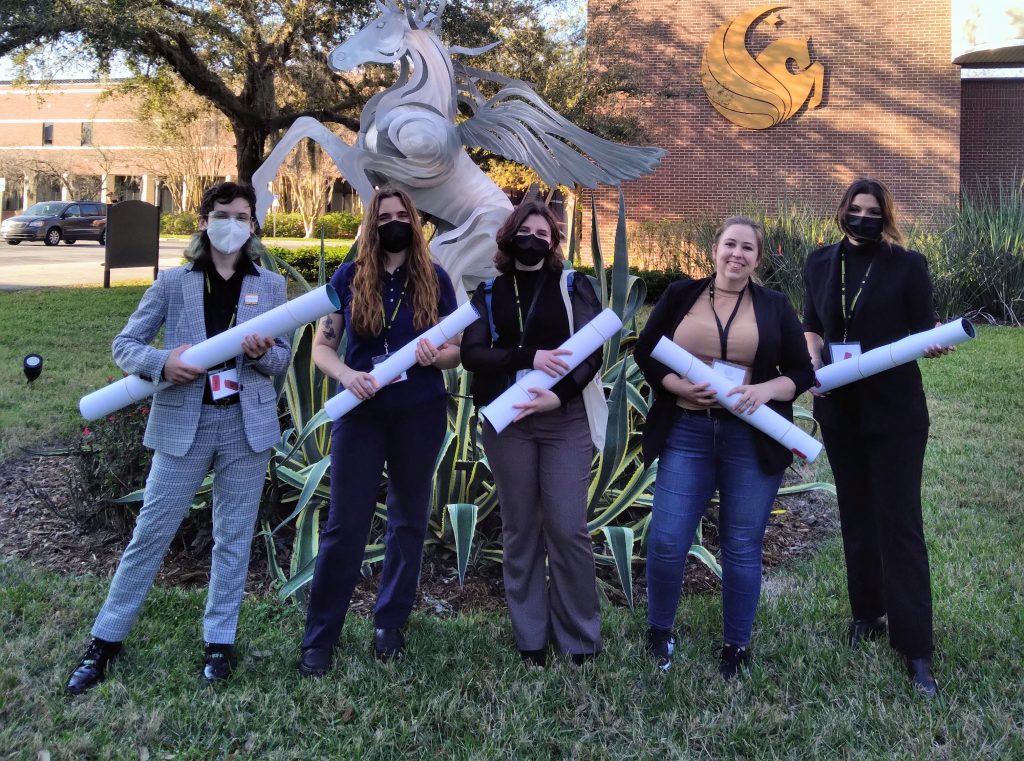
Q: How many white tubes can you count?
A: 5